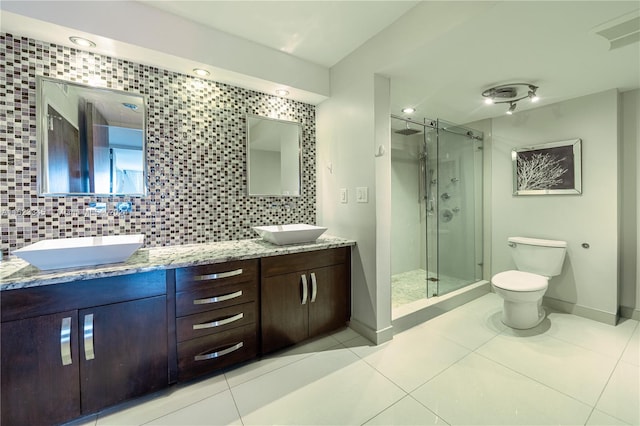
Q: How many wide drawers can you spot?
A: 4